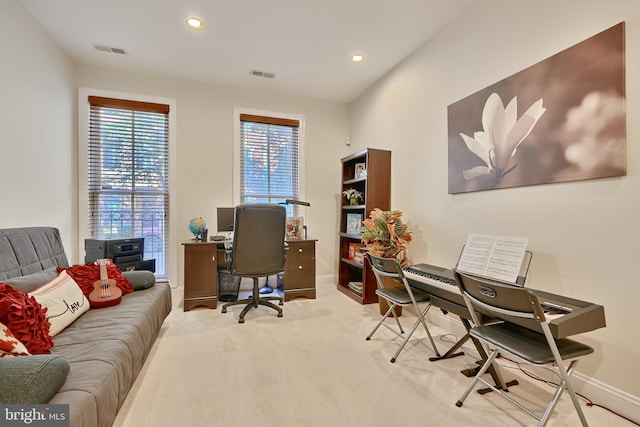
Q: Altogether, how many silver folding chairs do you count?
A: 2